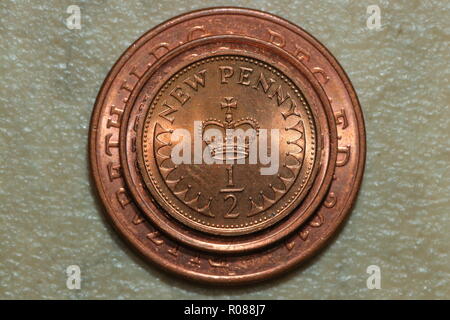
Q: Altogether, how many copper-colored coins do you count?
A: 3